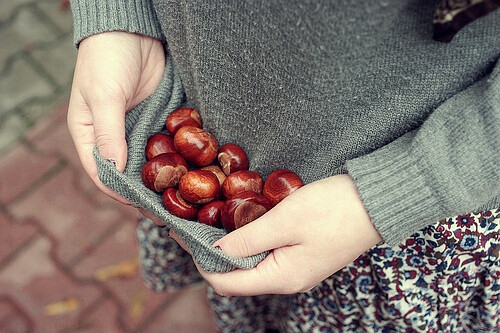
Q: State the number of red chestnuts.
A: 12